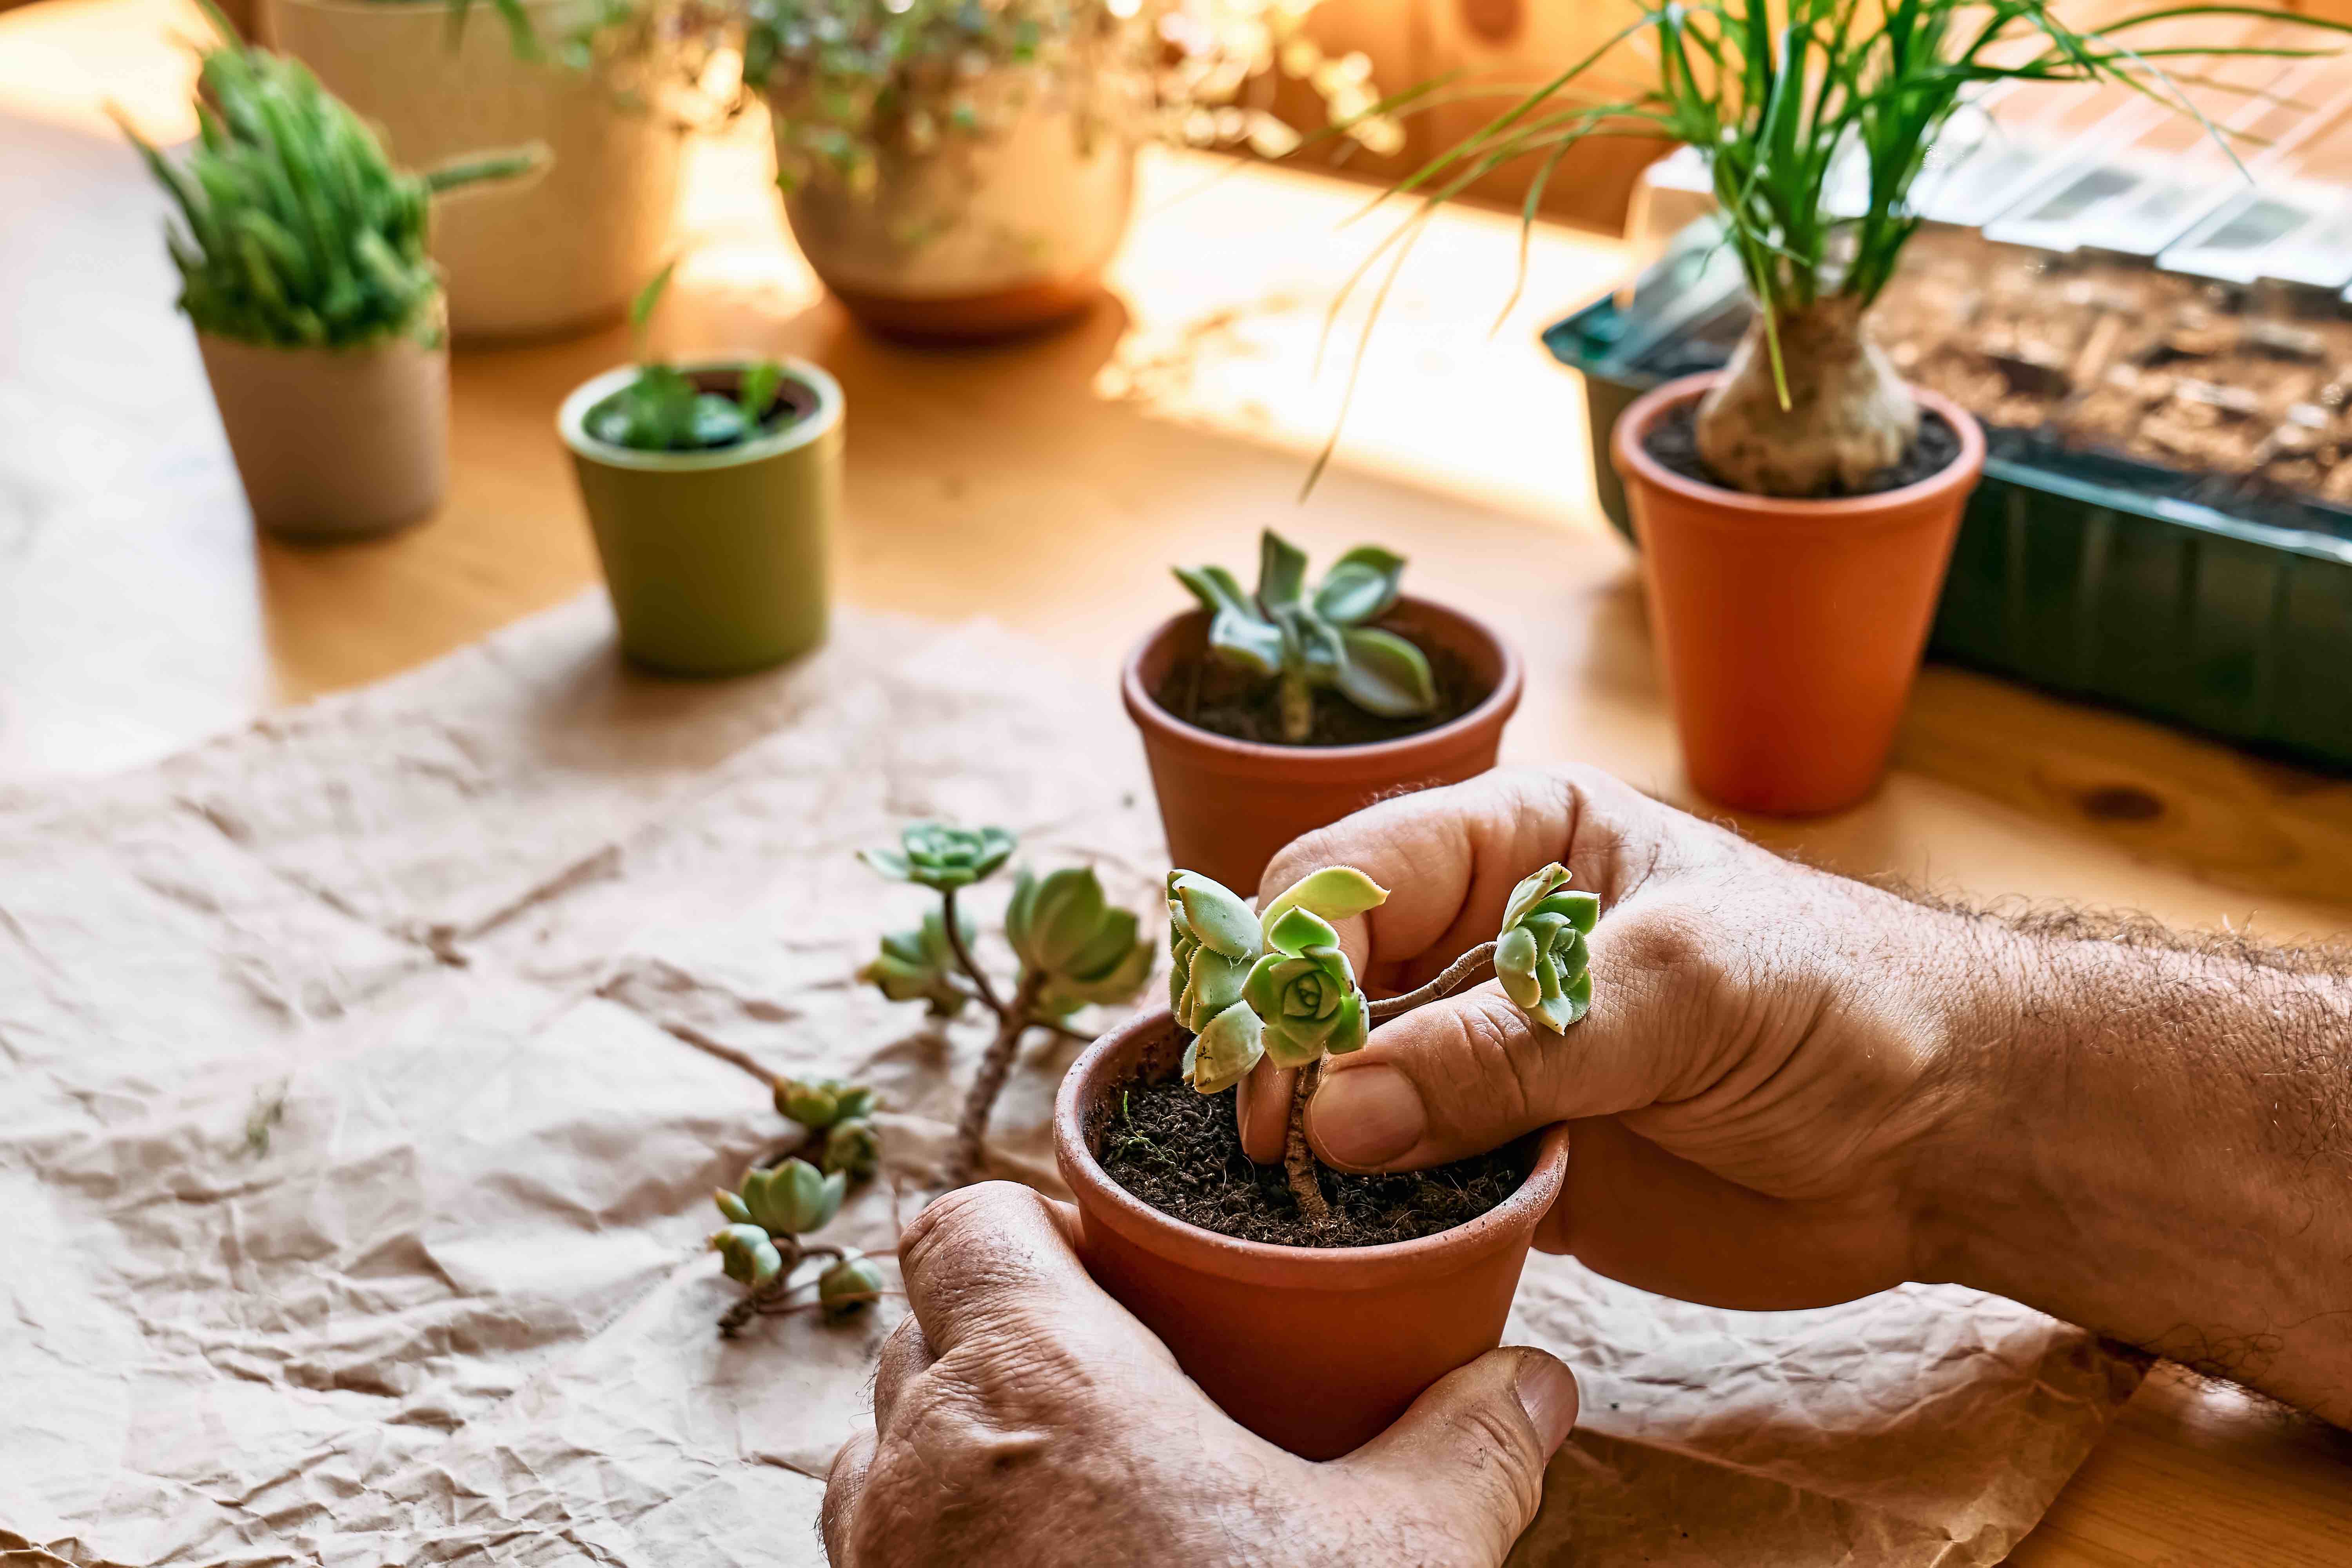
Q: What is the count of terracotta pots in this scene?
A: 3